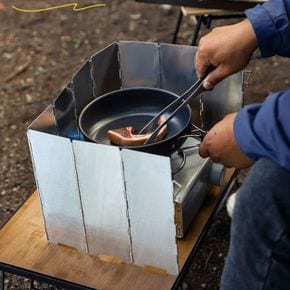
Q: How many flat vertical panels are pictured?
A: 10